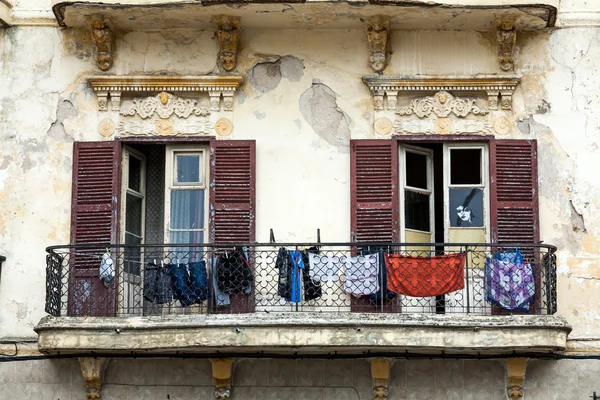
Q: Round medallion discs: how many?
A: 6